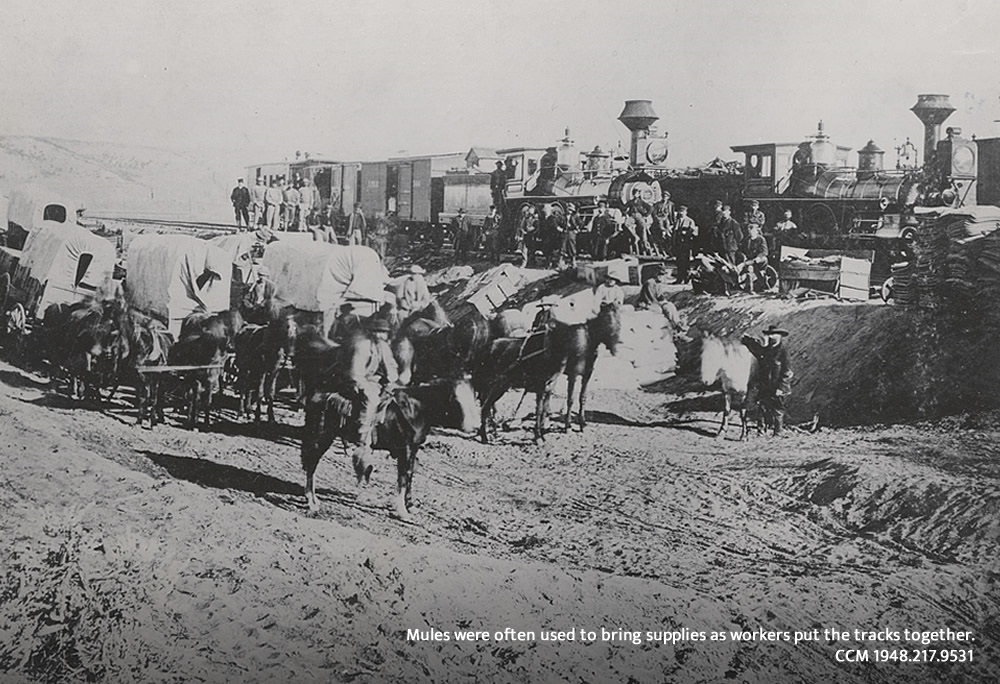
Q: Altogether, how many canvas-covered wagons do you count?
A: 5